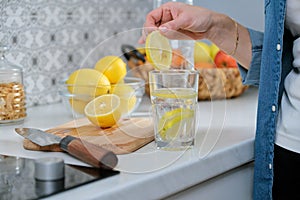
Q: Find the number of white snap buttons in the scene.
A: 3